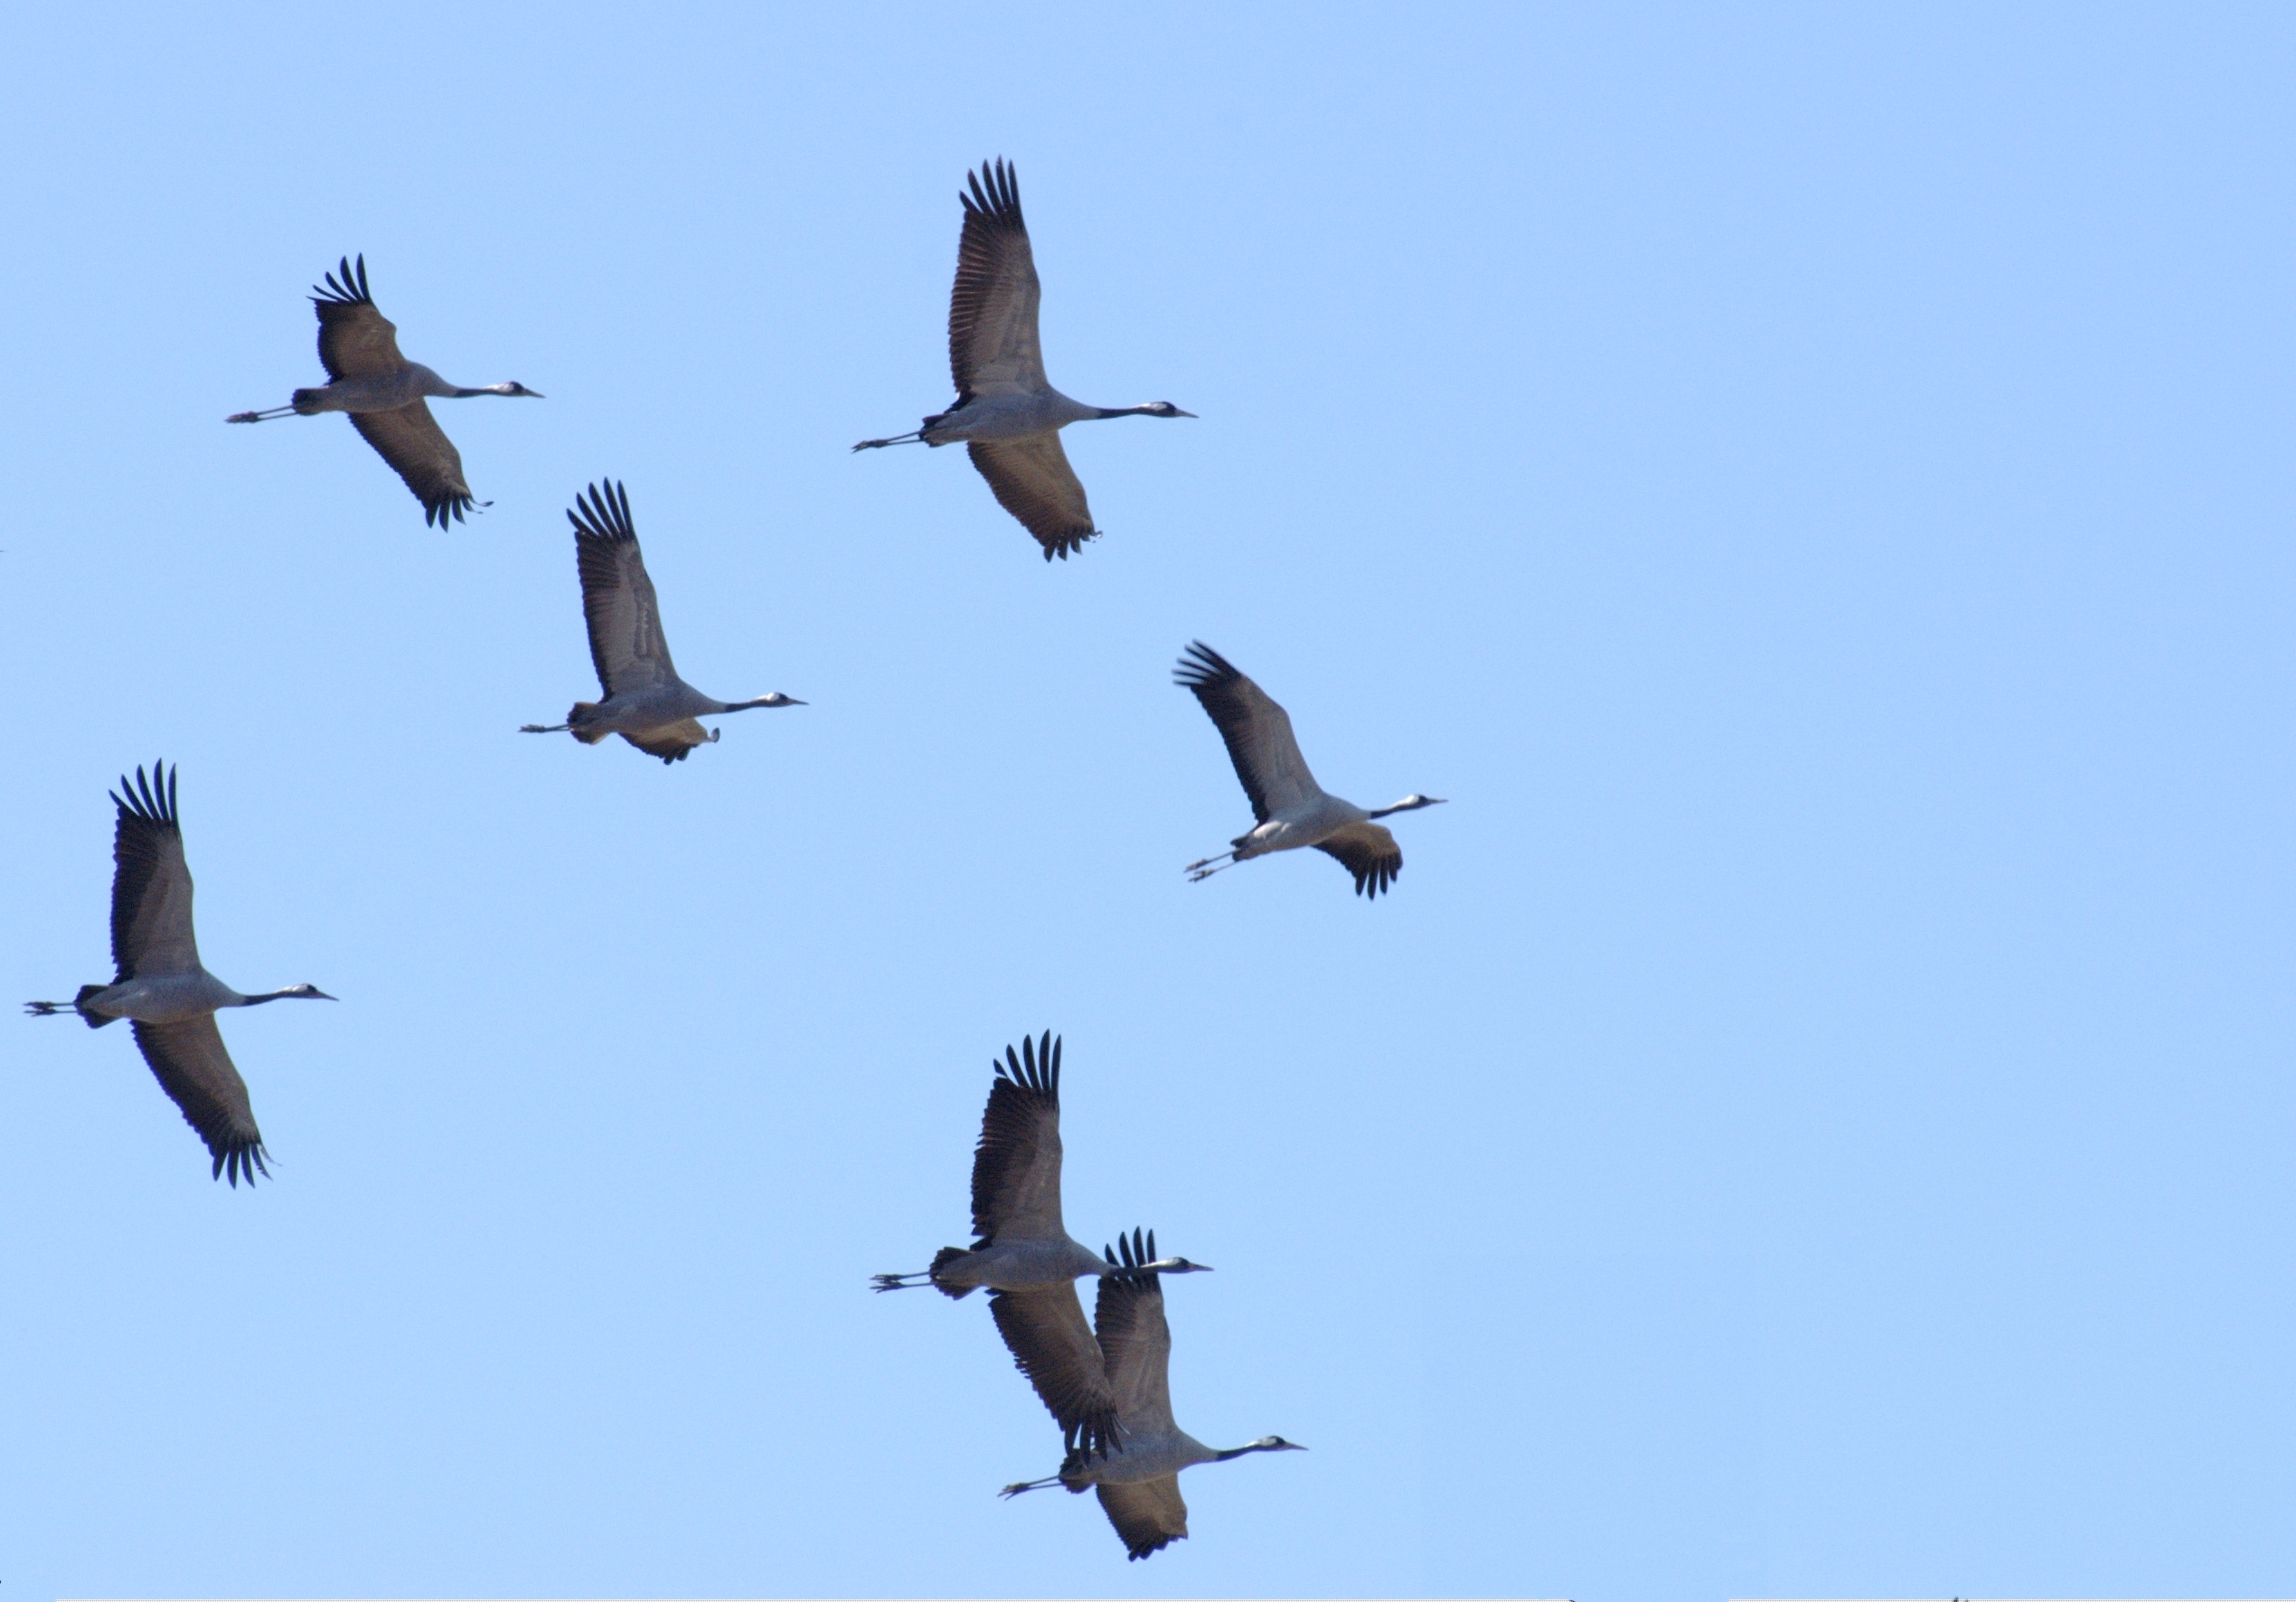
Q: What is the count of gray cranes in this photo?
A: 7